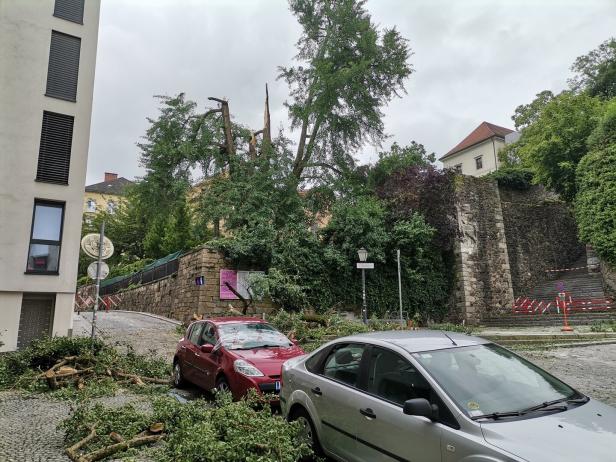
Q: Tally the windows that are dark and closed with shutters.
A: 3